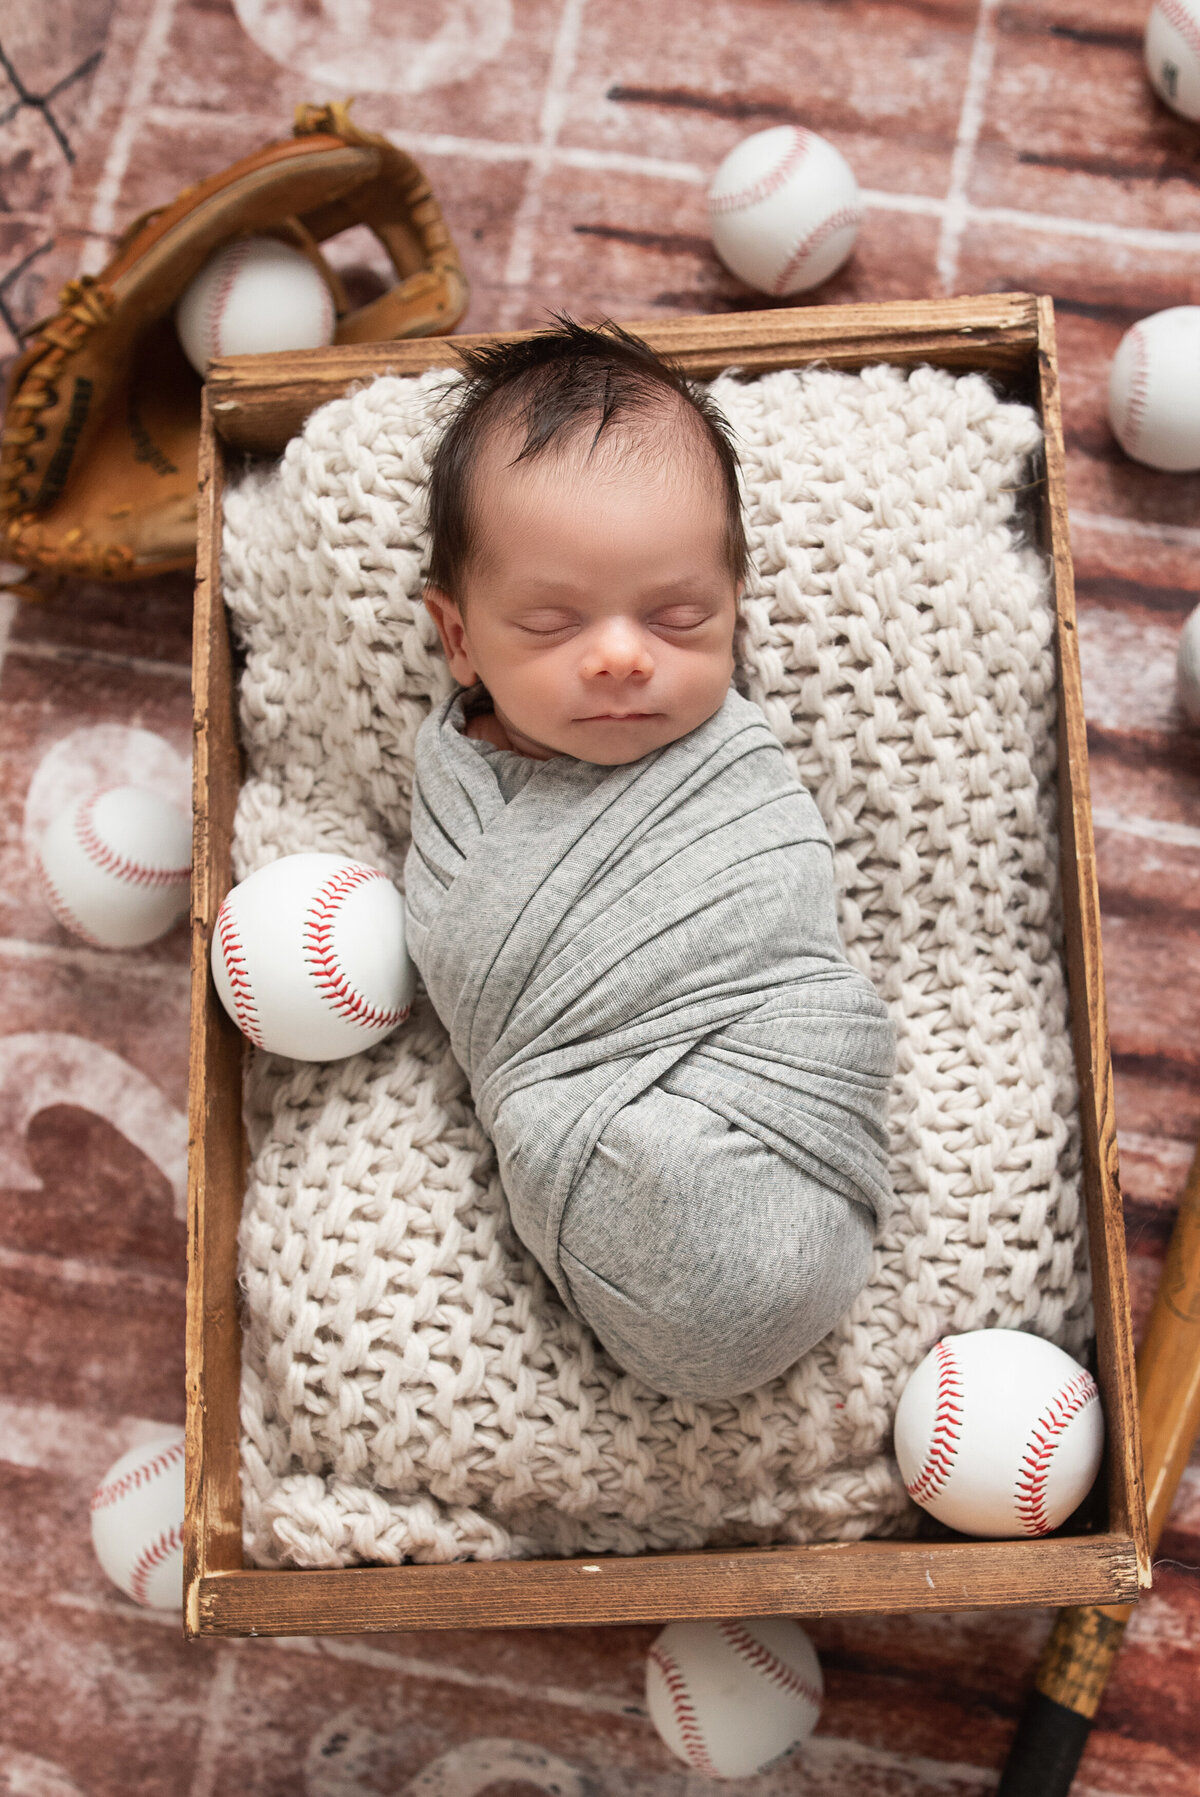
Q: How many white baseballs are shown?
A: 10